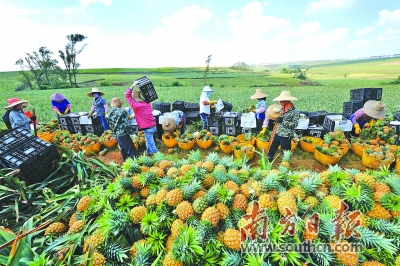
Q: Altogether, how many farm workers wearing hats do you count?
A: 11